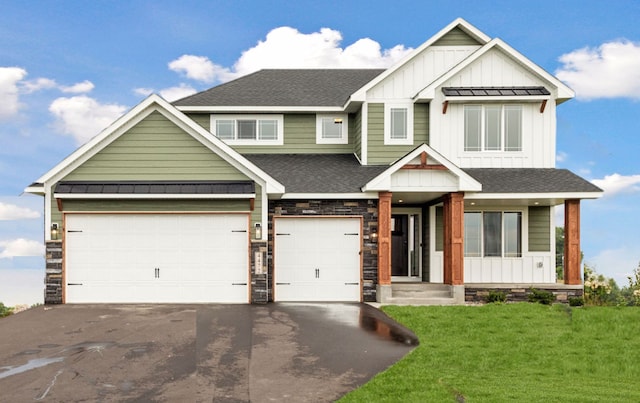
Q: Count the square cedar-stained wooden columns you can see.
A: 3